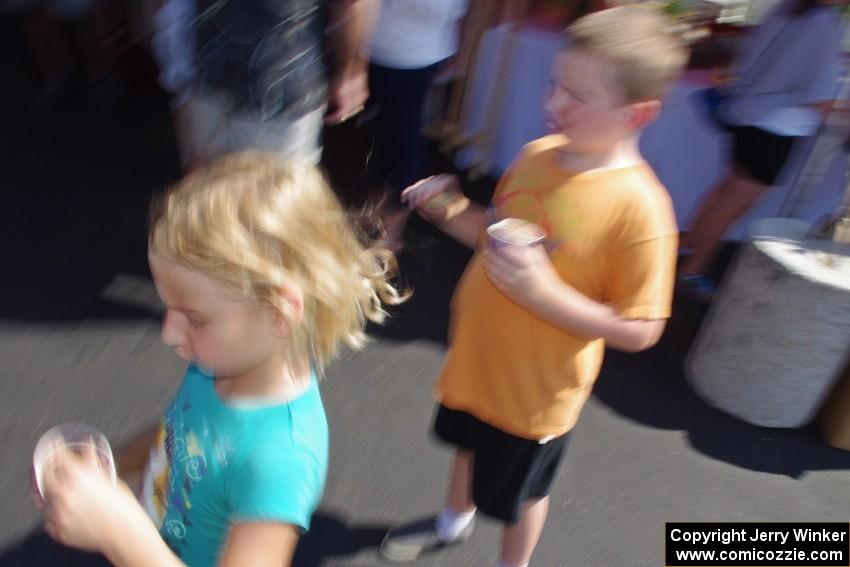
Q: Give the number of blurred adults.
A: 3